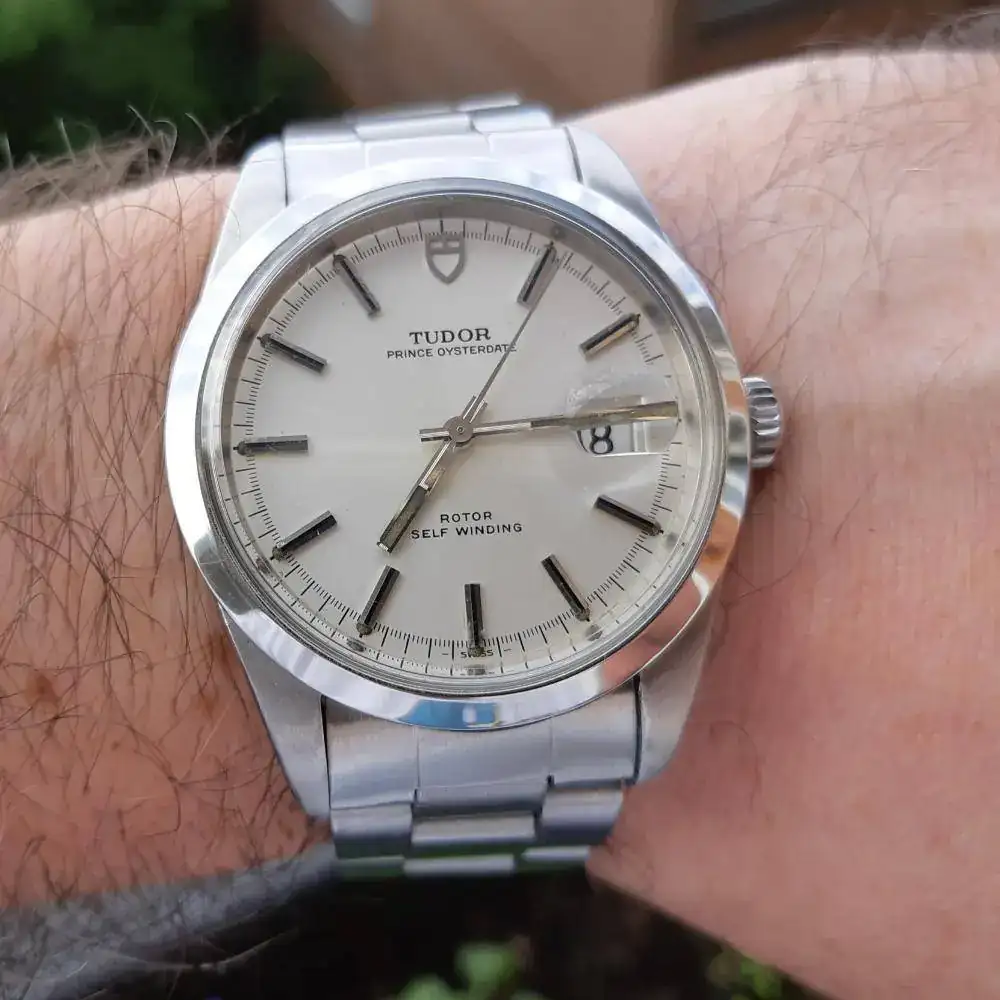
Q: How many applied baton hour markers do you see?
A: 10